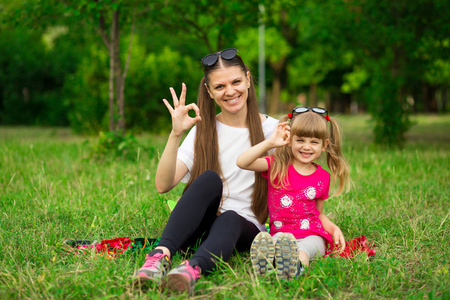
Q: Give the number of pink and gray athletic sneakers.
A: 2